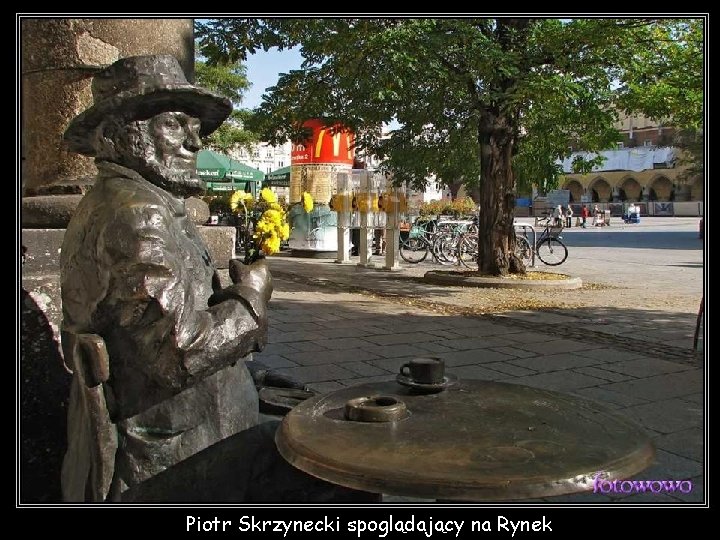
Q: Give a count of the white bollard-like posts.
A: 3